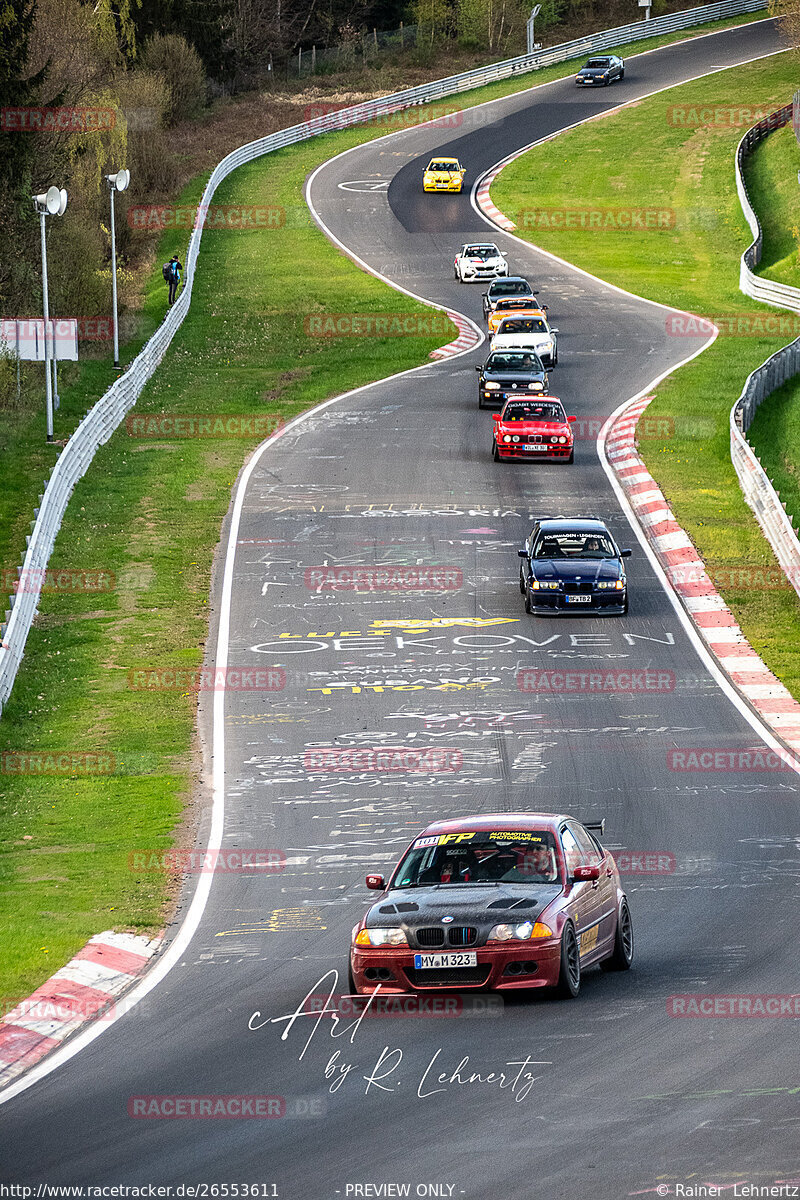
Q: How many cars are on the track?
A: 10